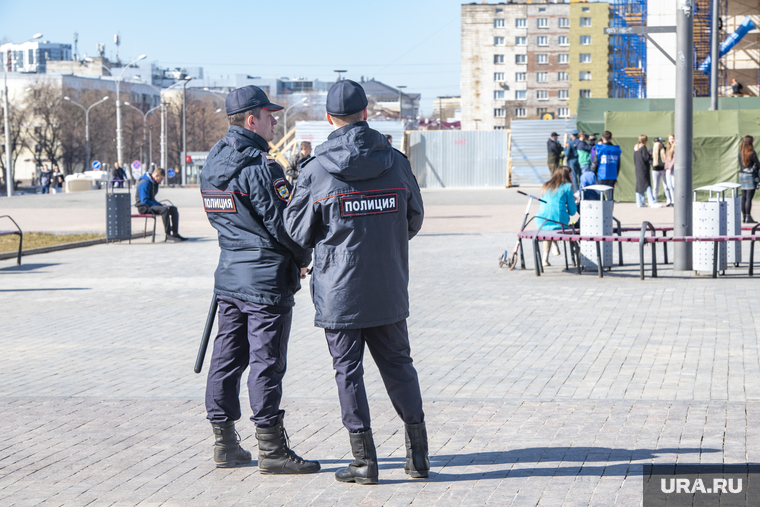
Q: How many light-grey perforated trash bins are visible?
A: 3